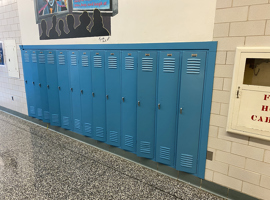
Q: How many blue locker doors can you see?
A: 13